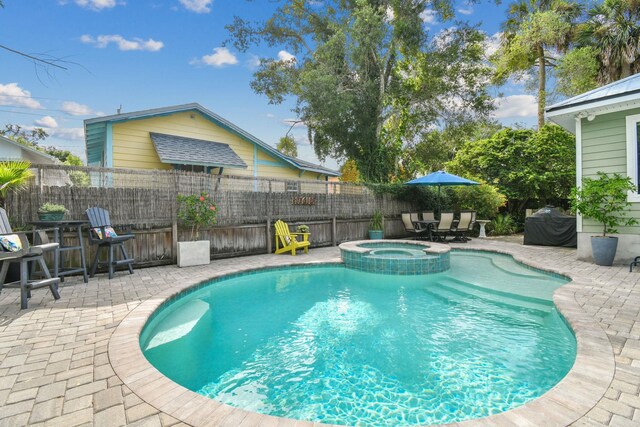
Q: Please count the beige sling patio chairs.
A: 6